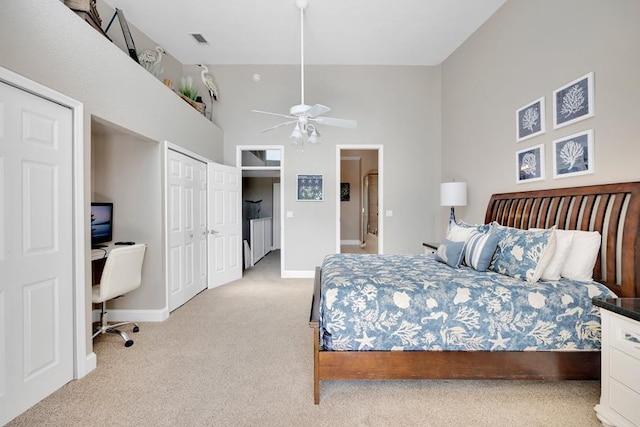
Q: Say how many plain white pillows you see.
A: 2